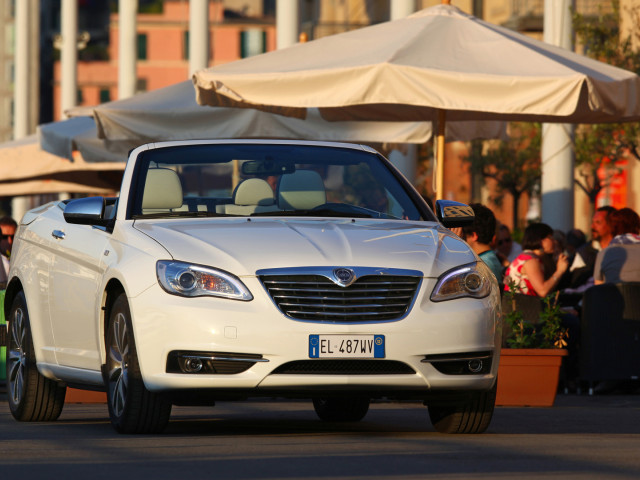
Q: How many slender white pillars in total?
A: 7